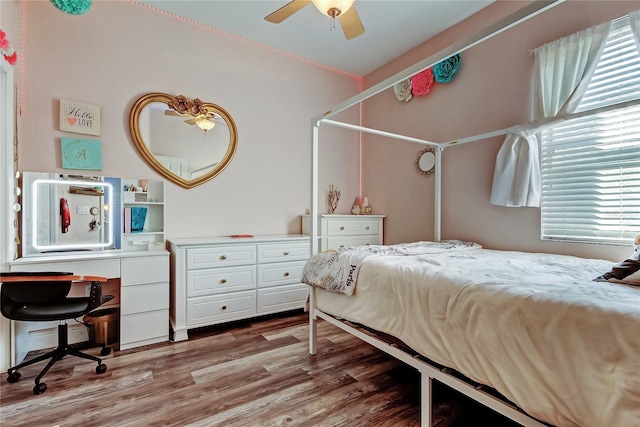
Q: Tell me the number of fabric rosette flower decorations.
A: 3